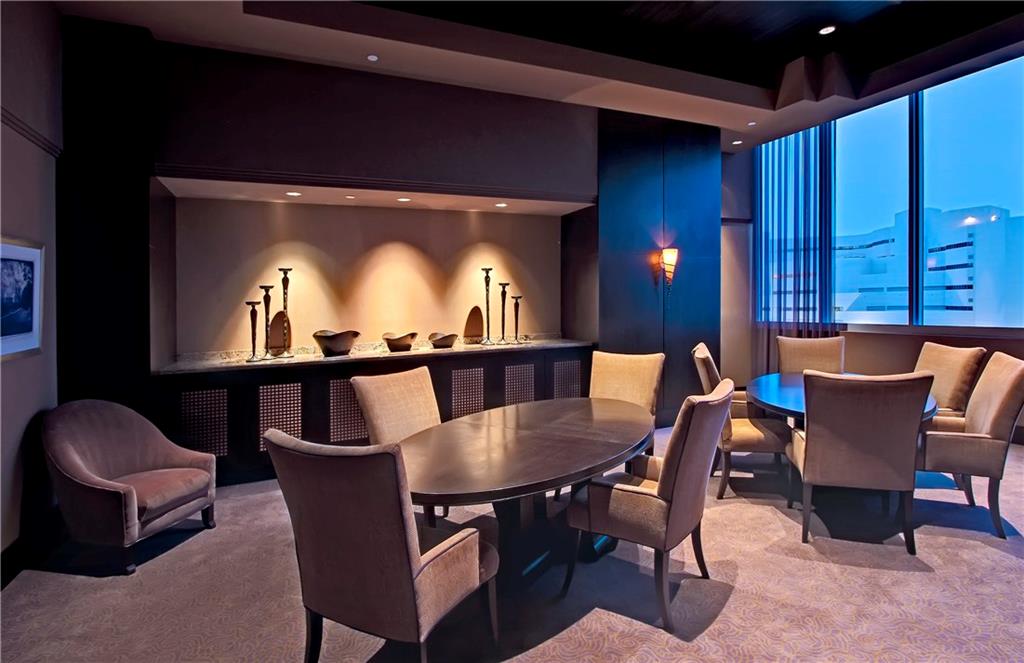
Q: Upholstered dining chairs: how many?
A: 9